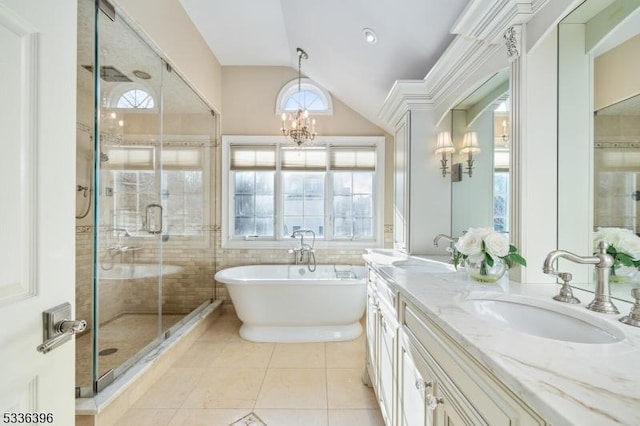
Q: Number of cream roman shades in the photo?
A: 3